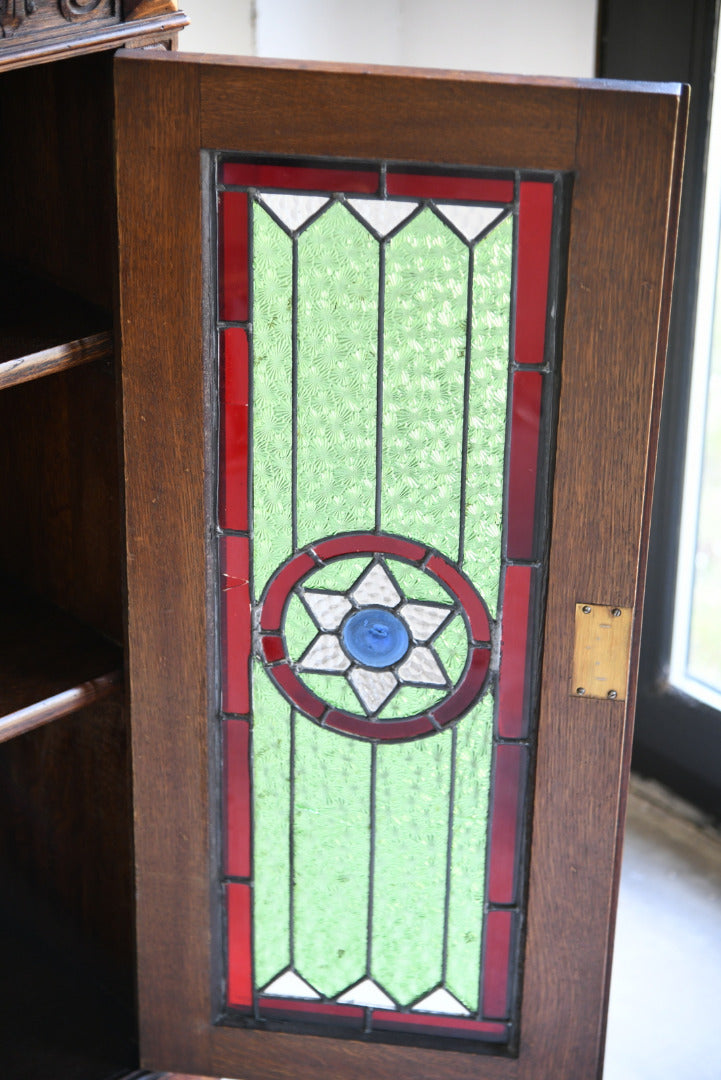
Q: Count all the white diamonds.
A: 6